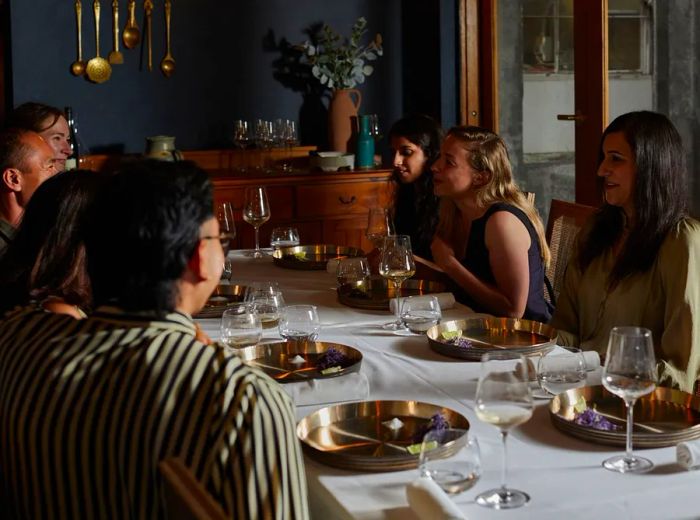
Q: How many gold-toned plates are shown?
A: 7